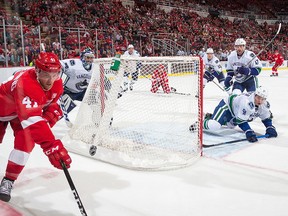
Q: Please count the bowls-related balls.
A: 0